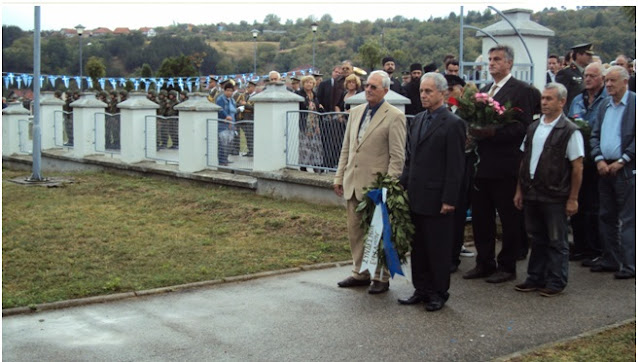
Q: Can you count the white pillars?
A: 8